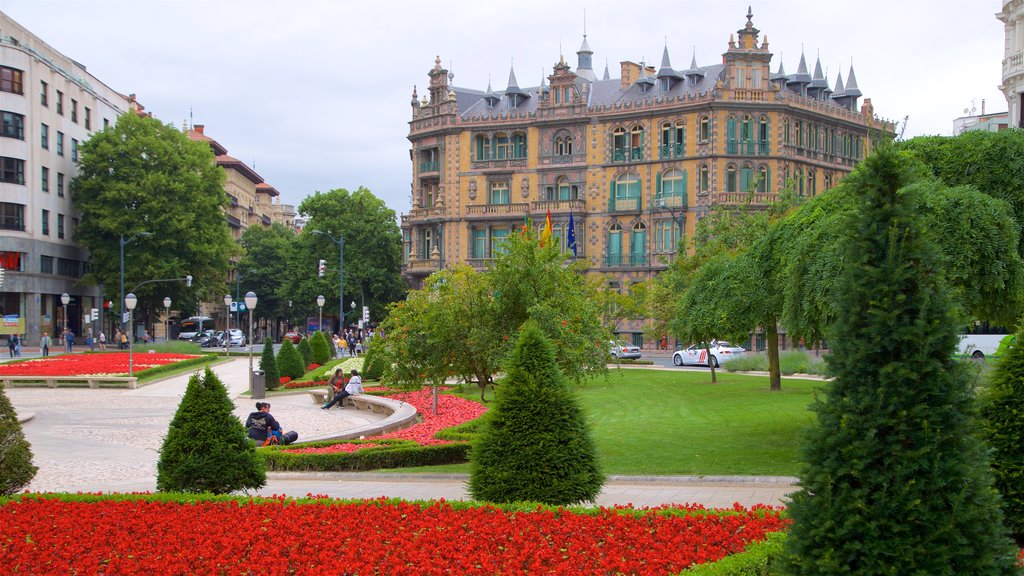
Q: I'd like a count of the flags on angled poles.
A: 3